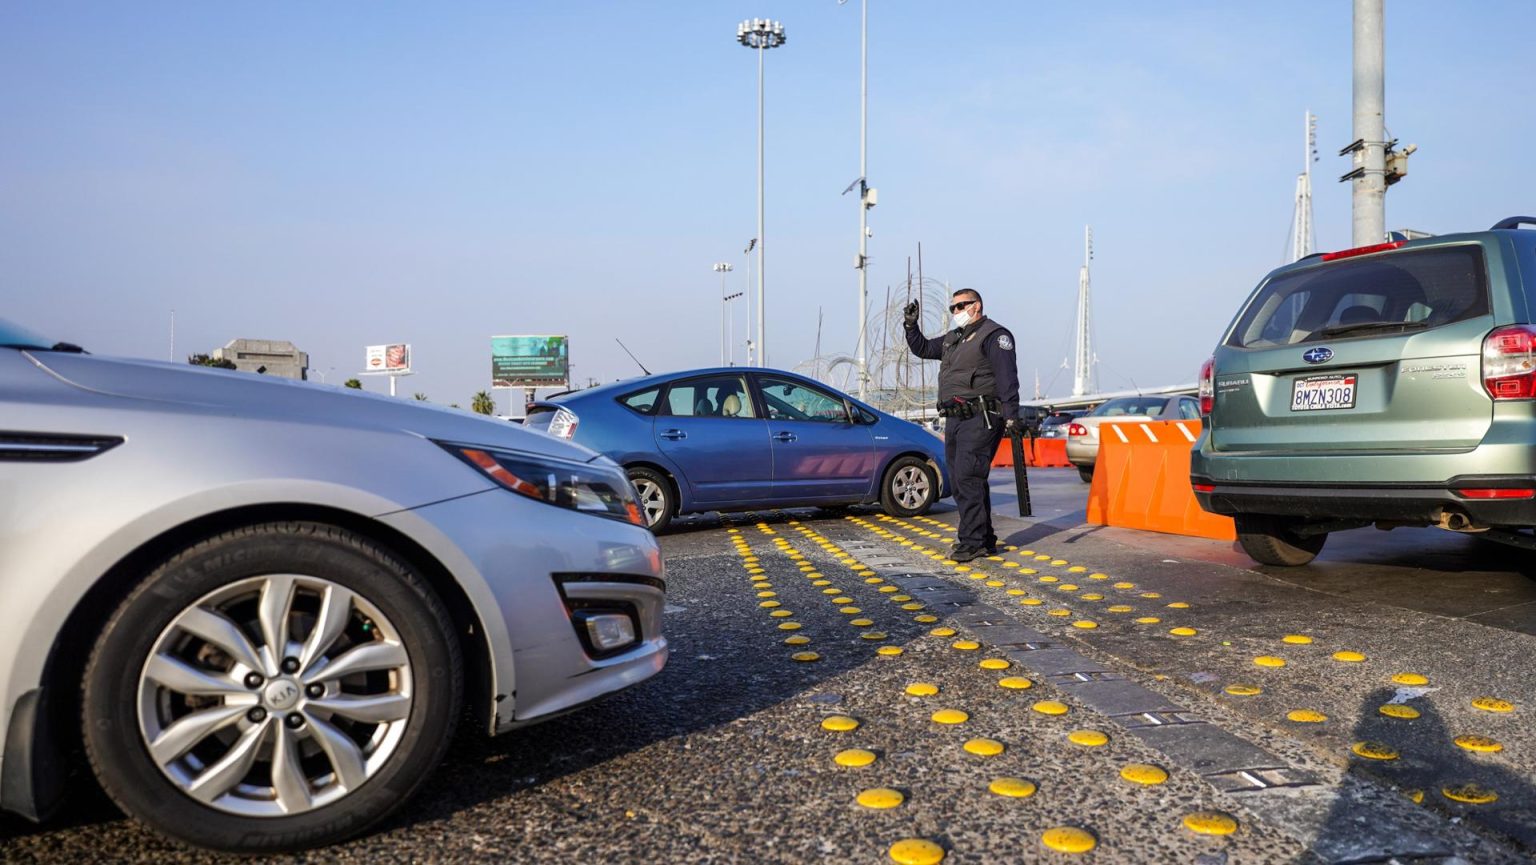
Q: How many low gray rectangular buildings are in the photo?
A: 1